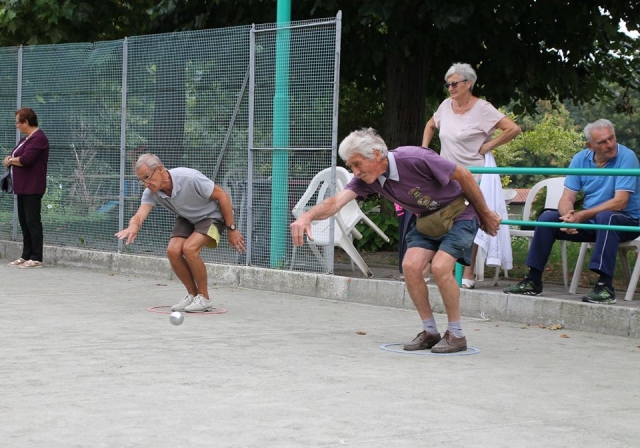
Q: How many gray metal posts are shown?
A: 4